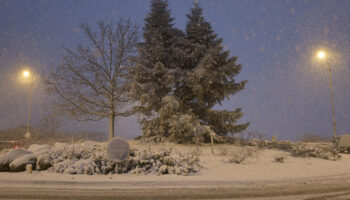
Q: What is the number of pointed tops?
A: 2